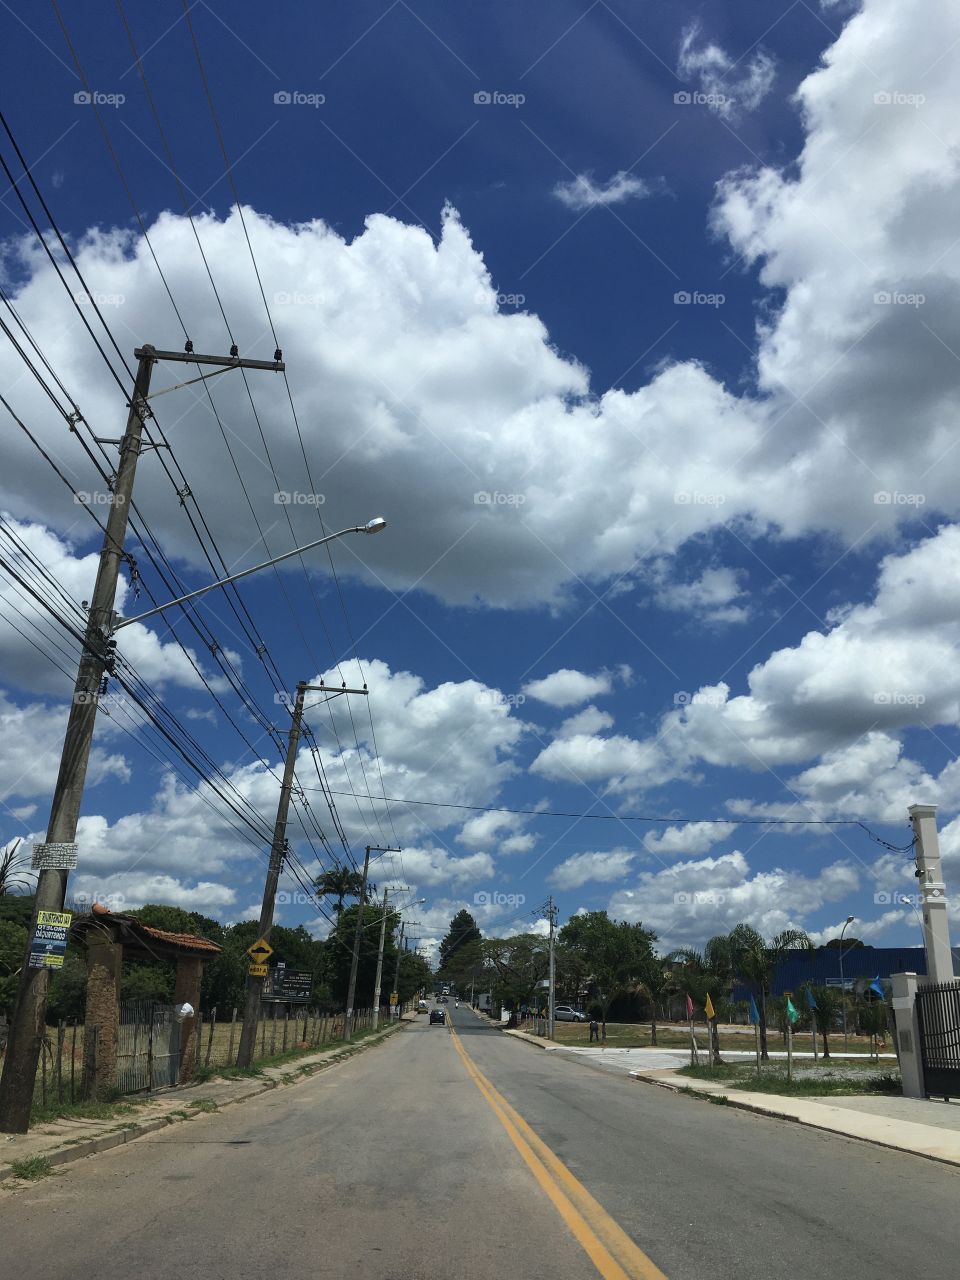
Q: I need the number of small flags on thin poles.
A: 6